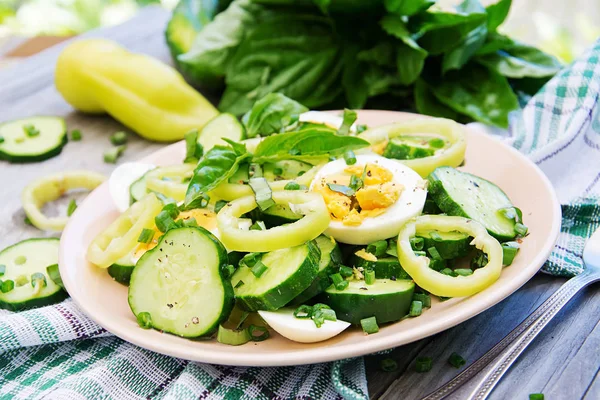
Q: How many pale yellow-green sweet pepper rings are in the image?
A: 7